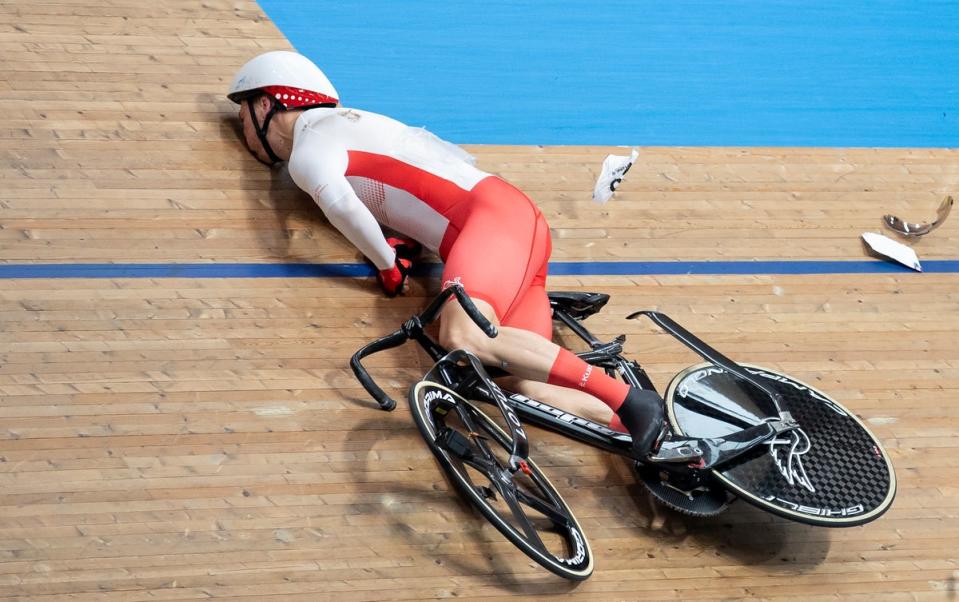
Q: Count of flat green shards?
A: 0